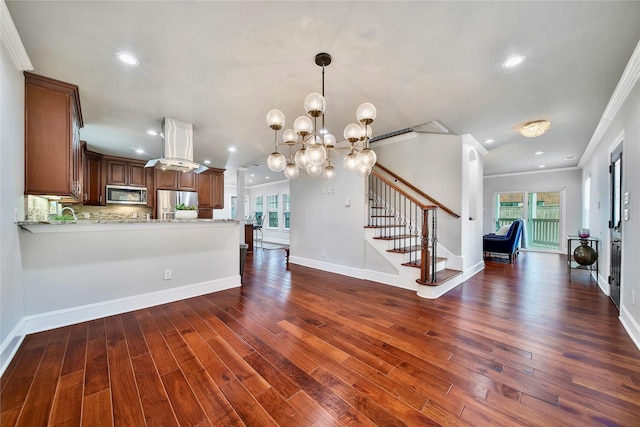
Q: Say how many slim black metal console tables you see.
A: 1